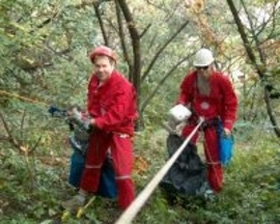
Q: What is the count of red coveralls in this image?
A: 2